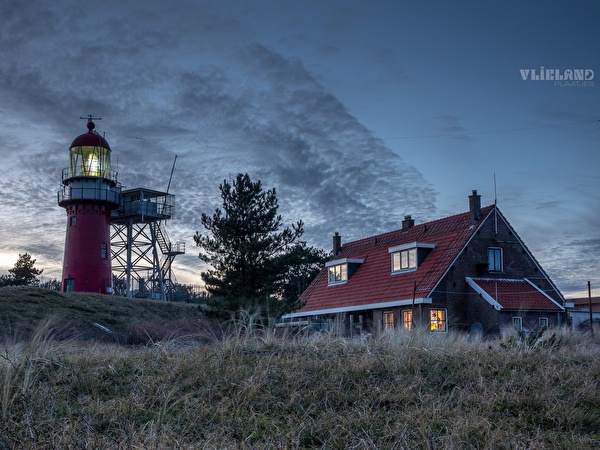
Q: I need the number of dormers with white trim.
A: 2